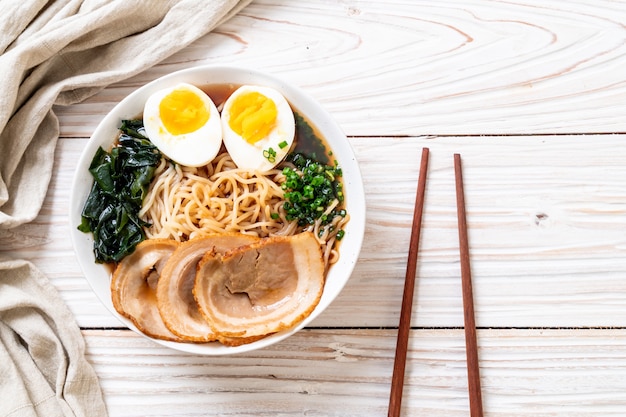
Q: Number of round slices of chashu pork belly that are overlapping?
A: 3